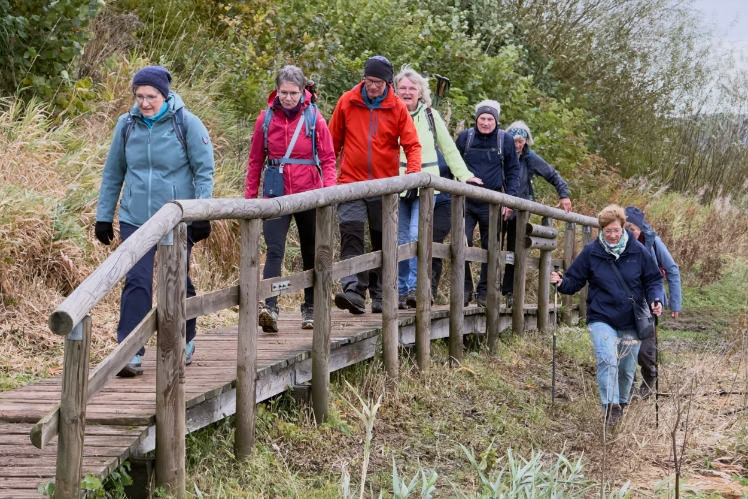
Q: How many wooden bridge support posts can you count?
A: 12